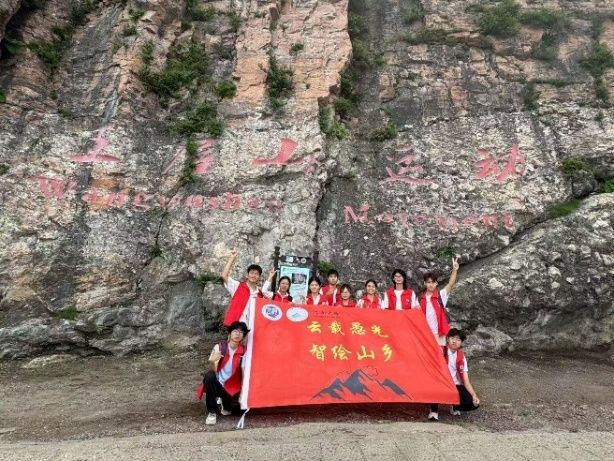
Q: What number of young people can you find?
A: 10